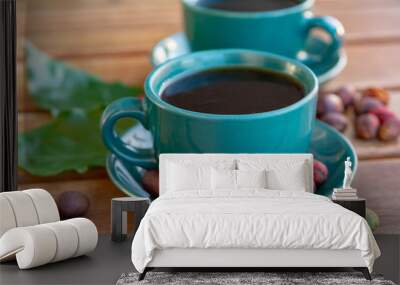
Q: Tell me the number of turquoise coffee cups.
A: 2